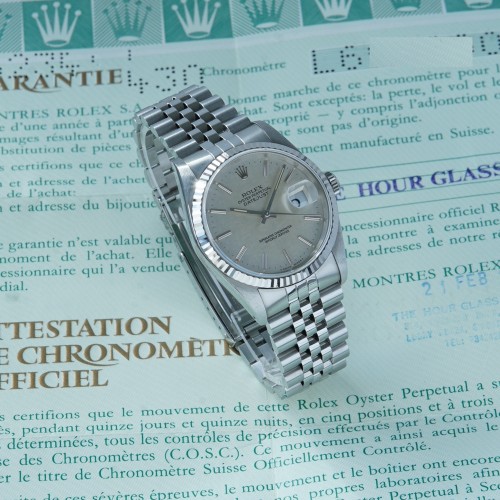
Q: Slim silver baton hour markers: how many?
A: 10